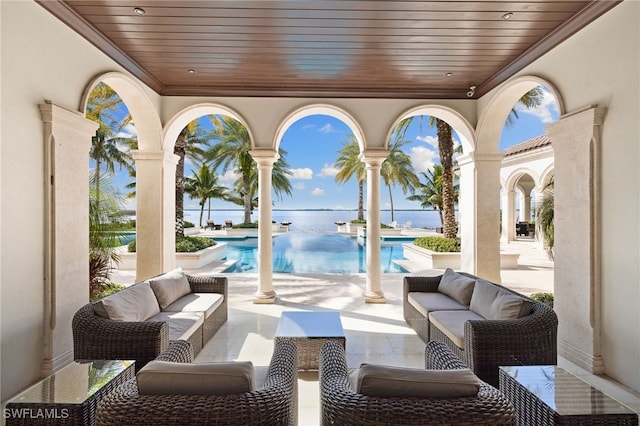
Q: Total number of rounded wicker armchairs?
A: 2